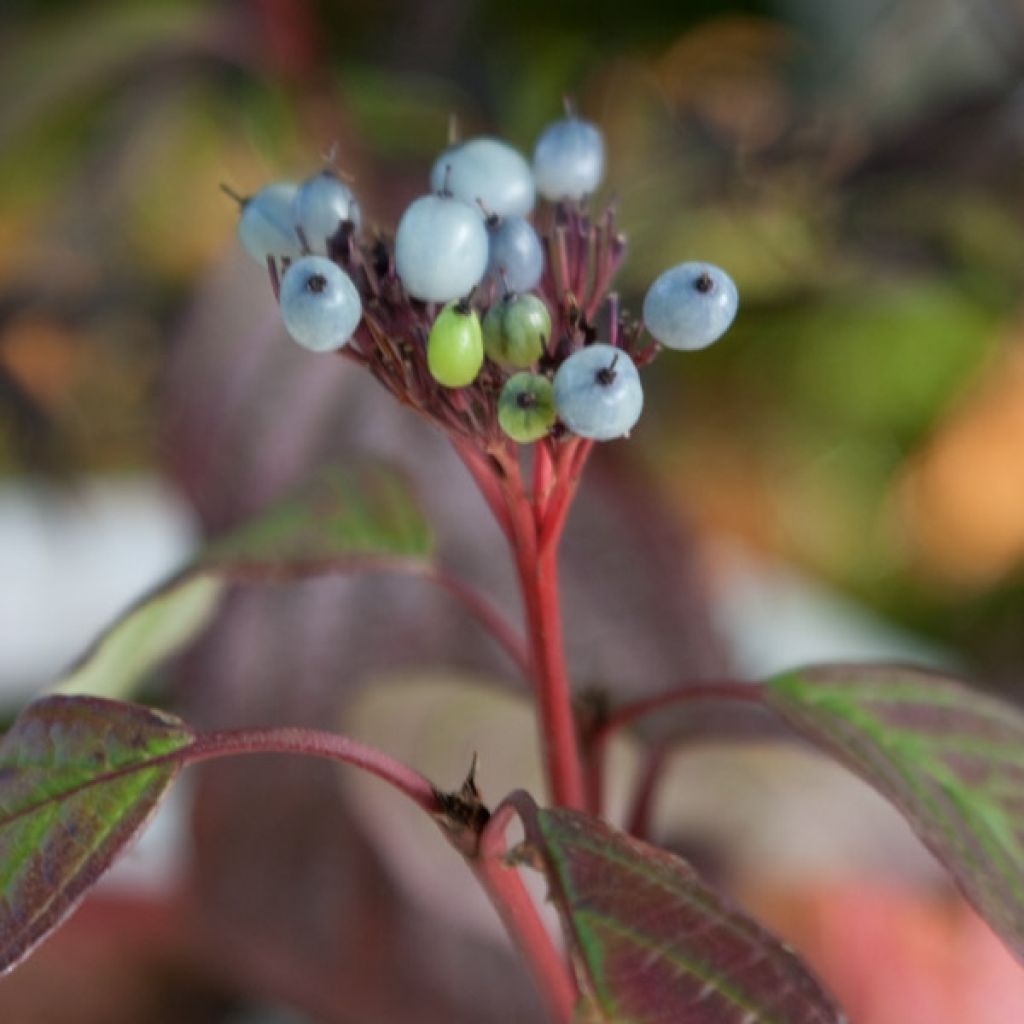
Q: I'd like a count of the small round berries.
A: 12